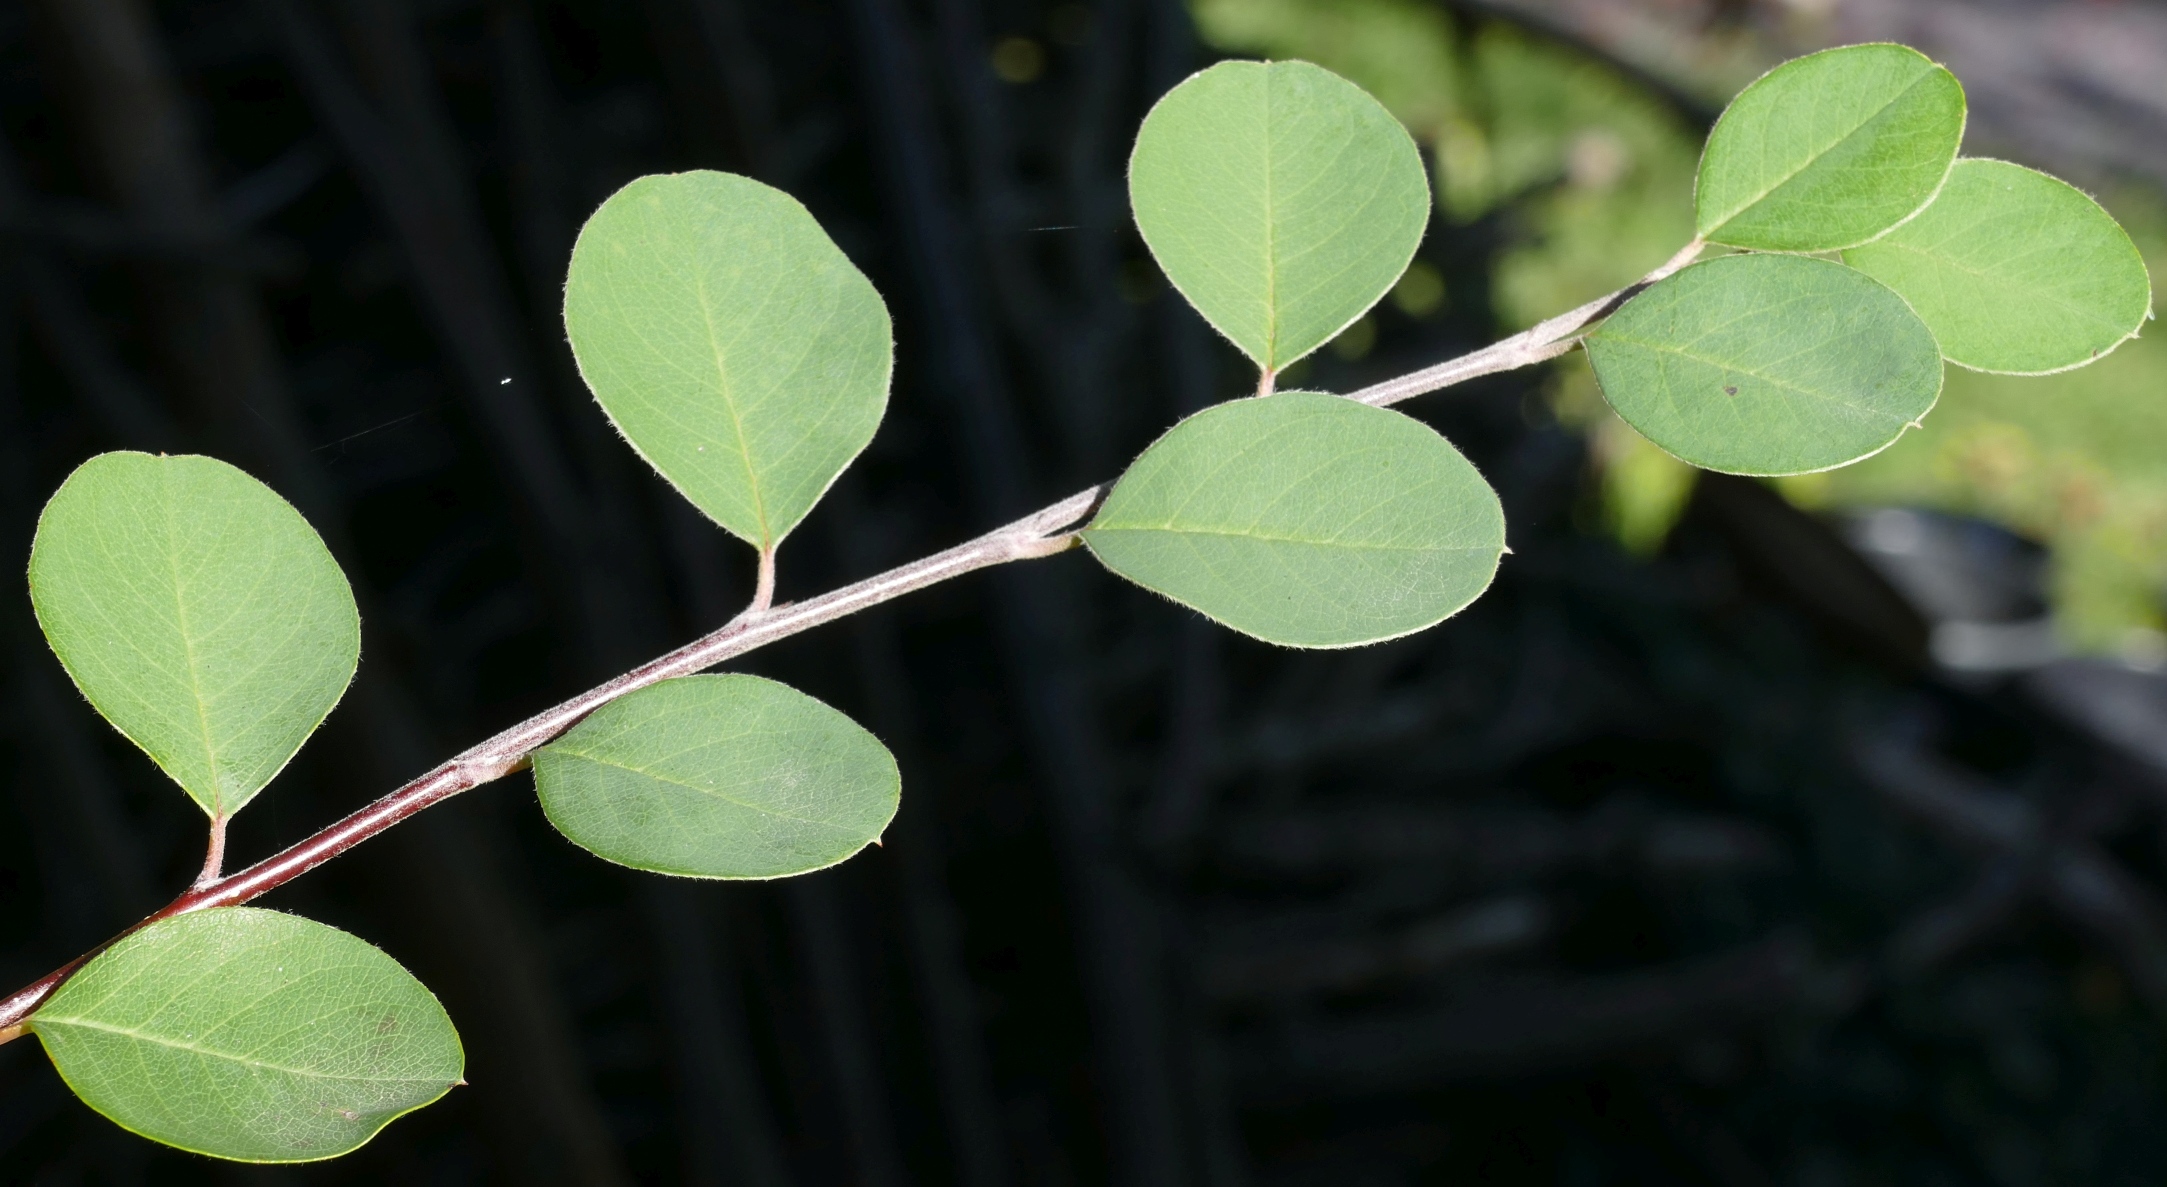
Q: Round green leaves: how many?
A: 9